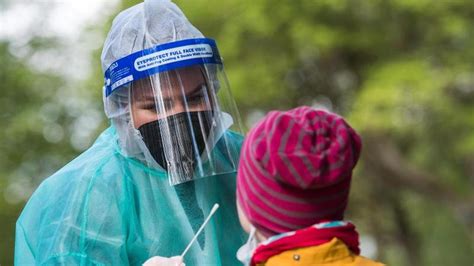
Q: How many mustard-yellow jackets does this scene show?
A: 1